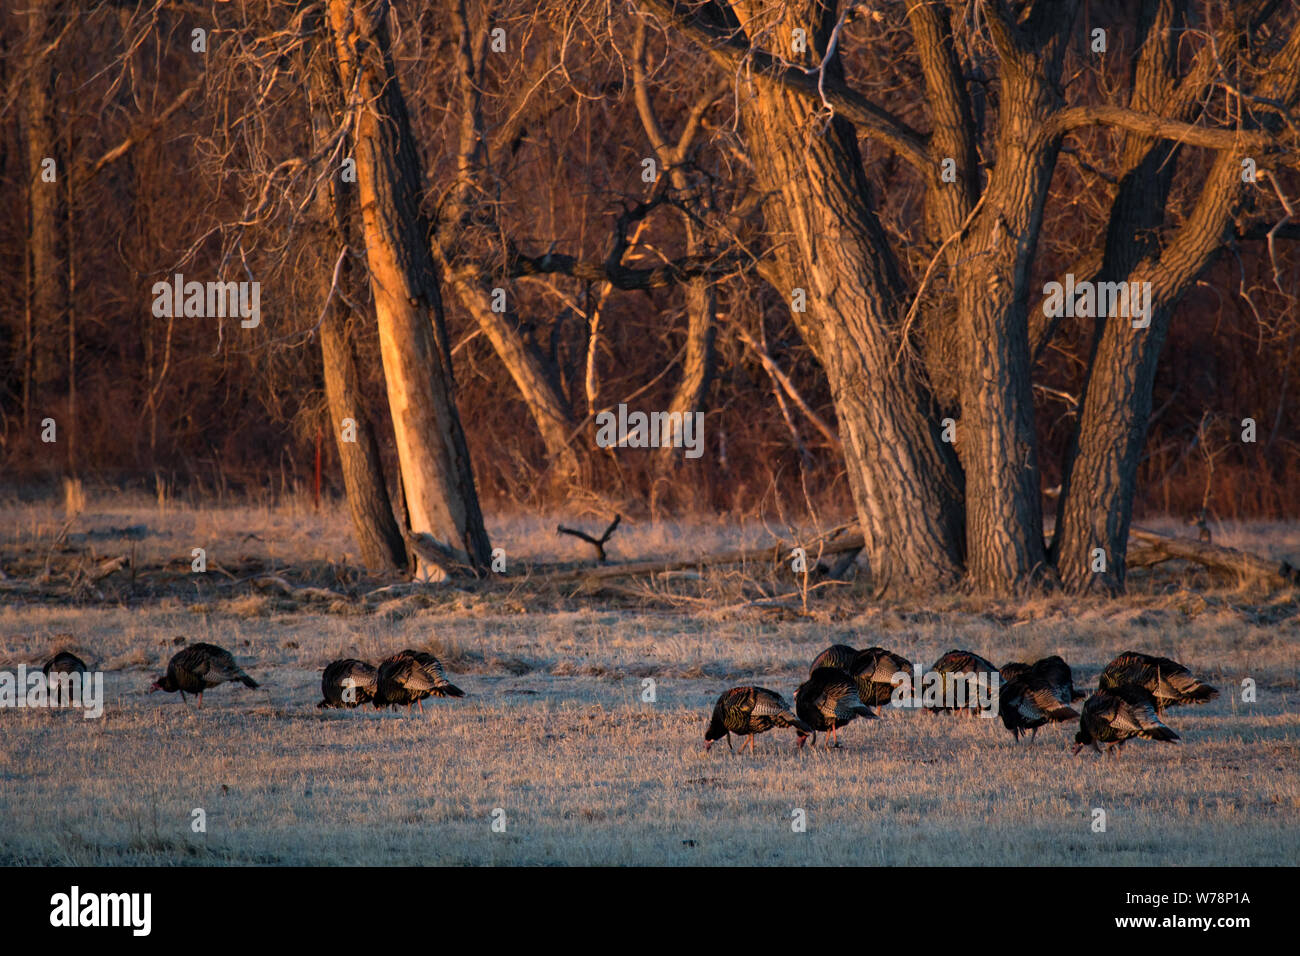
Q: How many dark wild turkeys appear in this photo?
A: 14